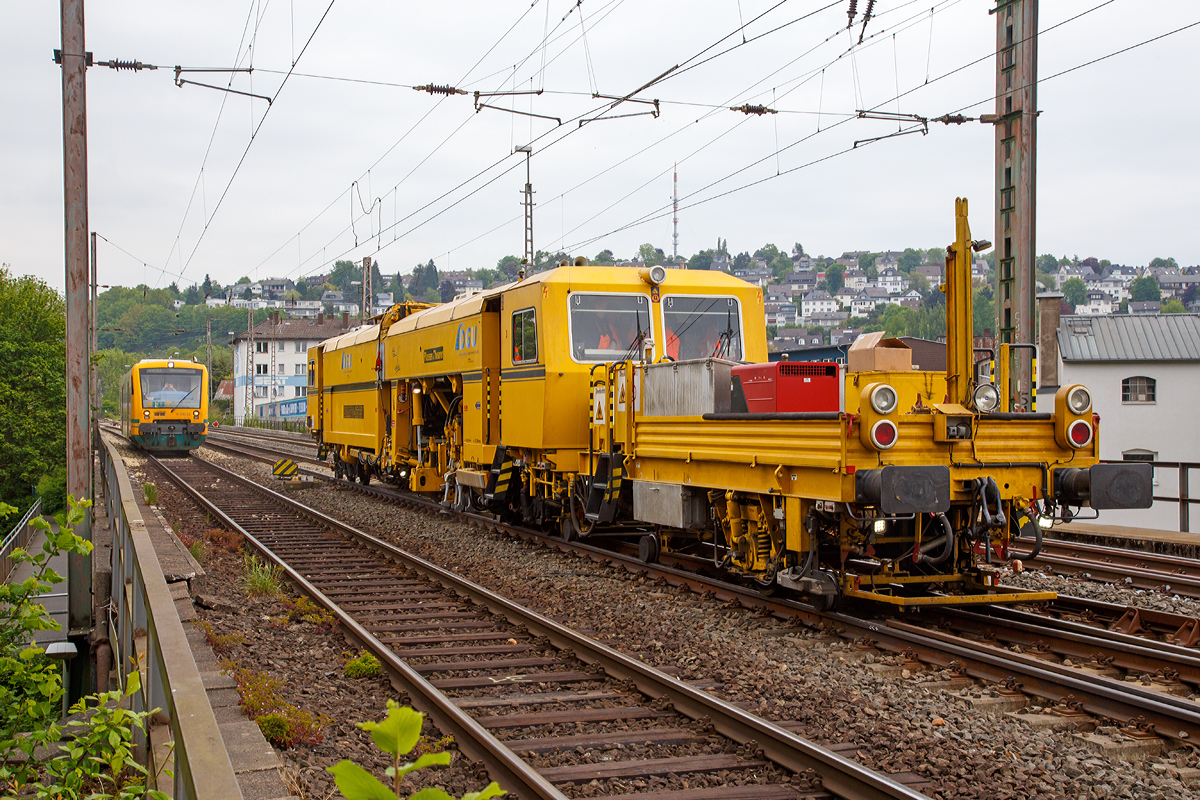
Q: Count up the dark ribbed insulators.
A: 6